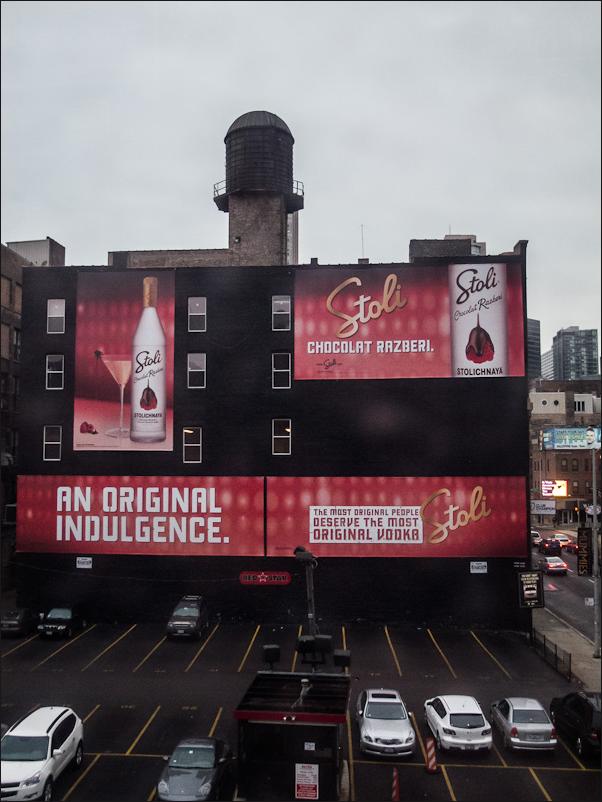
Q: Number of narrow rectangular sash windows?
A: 9